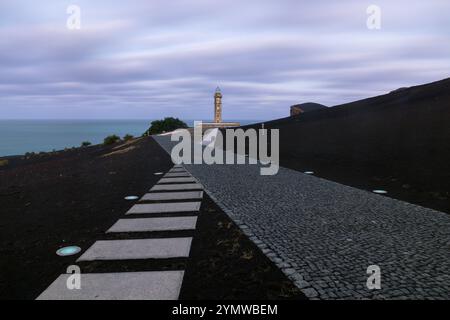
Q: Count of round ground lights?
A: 5